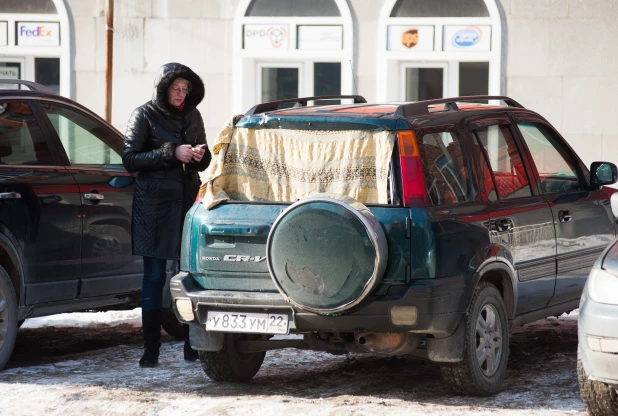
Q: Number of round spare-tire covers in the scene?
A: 1